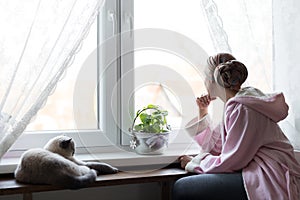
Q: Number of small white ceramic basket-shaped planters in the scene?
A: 1